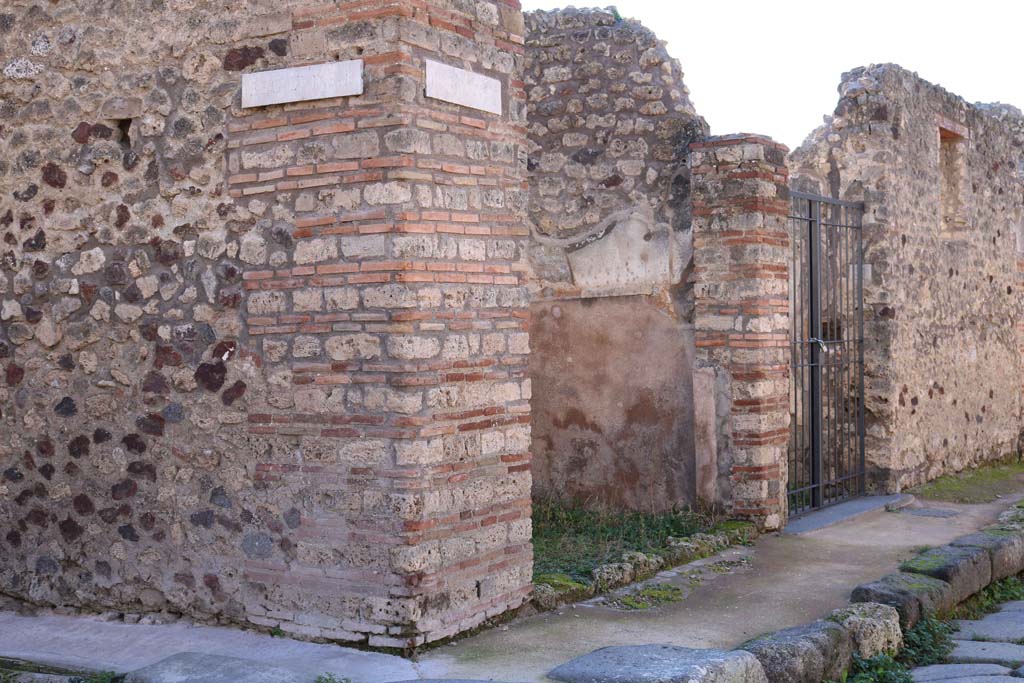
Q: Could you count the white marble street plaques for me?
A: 2